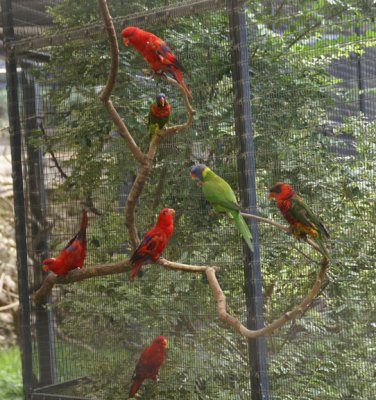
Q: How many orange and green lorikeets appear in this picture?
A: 2